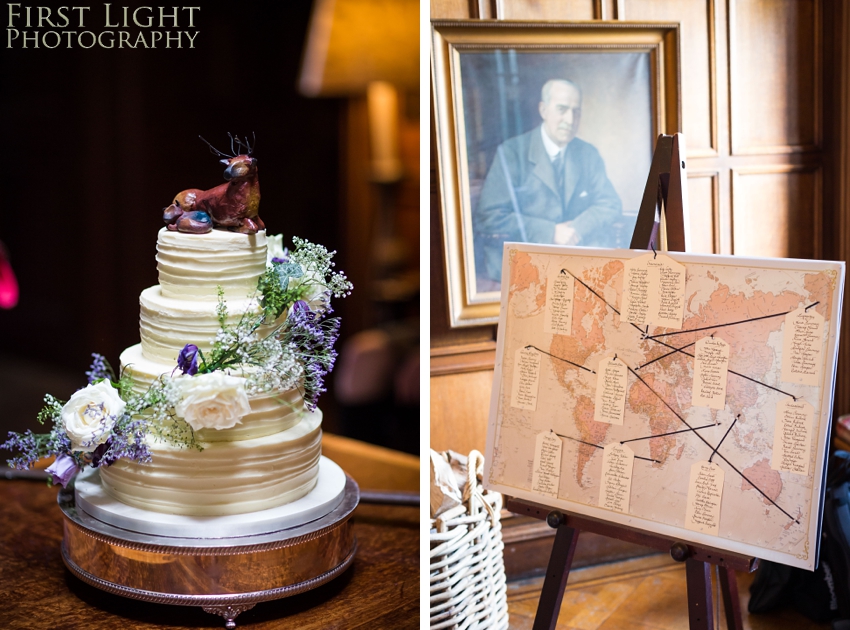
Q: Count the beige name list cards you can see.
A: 10